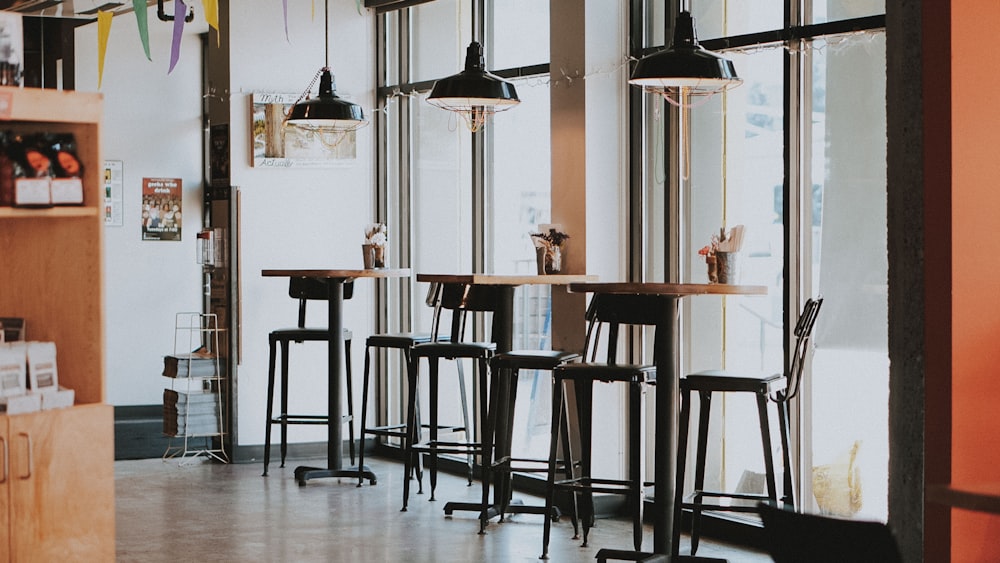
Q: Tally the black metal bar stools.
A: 6